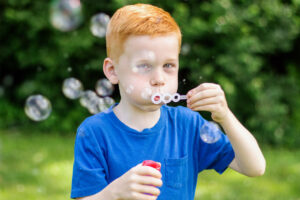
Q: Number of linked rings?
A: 3